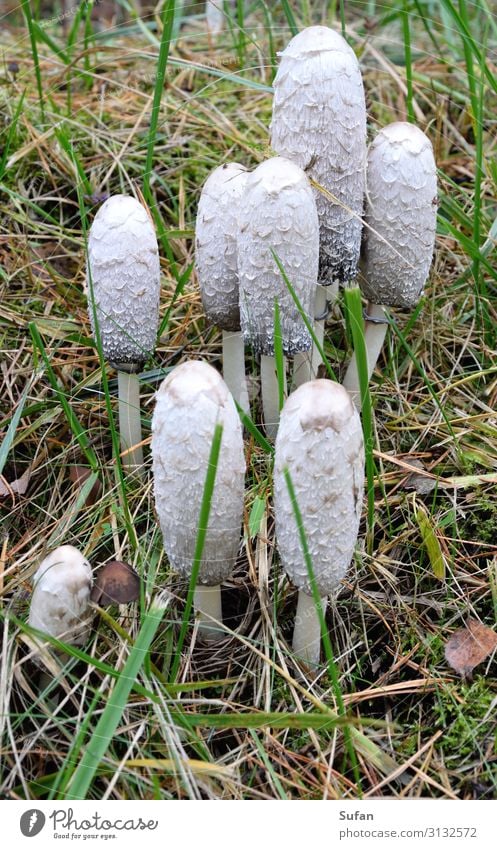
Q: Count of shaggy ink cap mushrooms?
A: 8